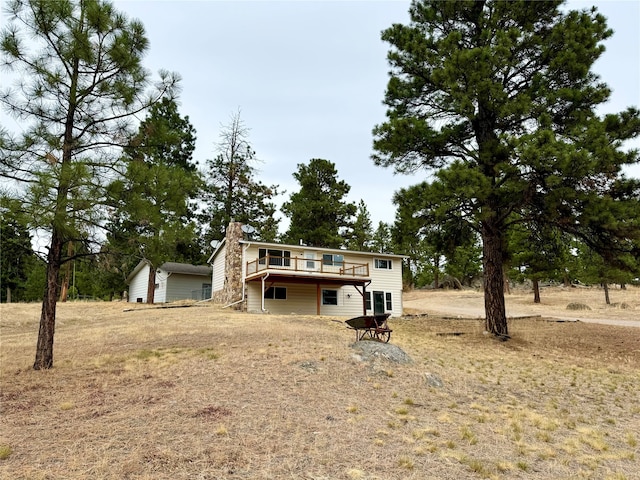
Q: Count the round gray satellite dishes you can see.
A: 2